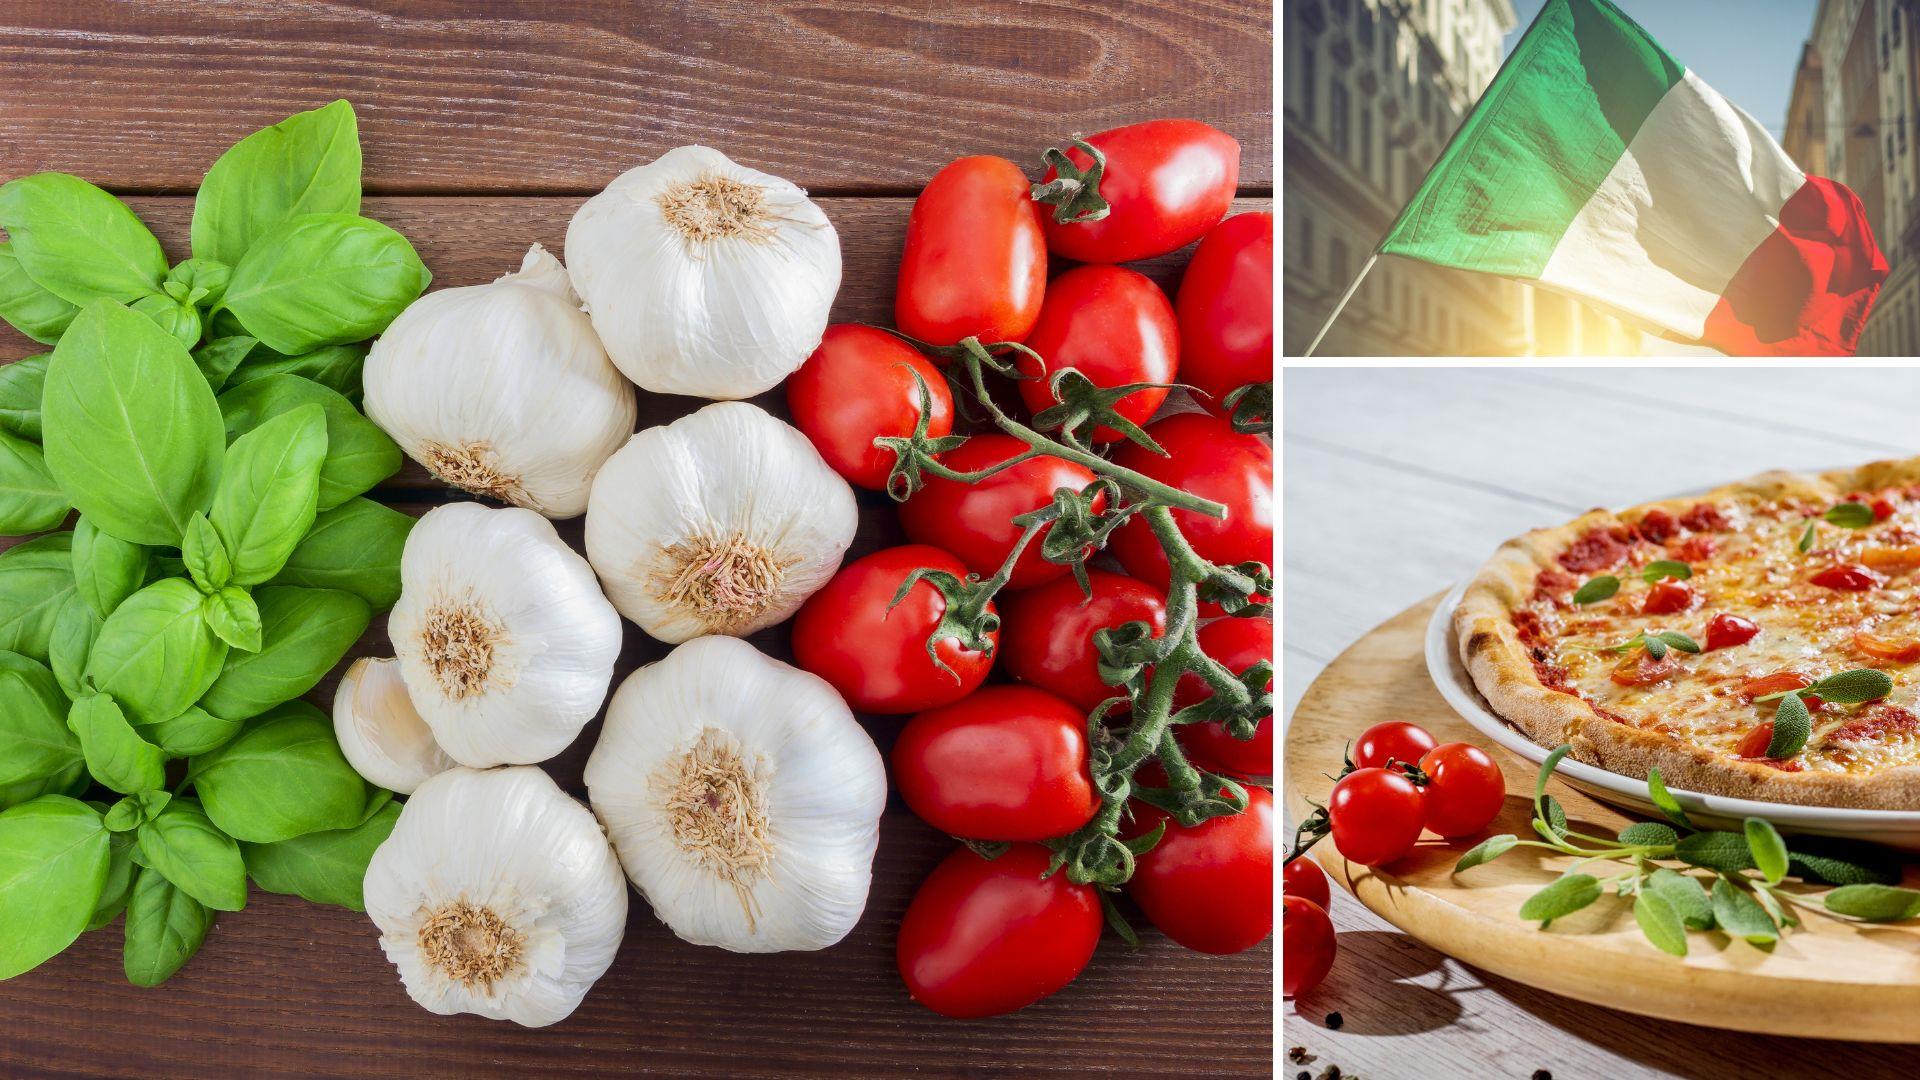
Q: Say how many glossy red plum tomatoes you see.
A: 13